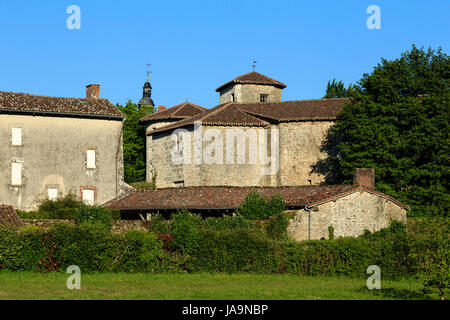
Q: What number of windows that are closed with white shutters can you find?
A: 5